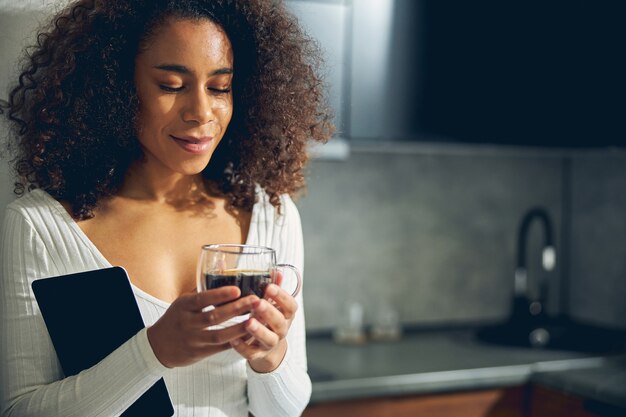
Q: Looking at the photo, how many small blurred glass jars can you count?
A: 2